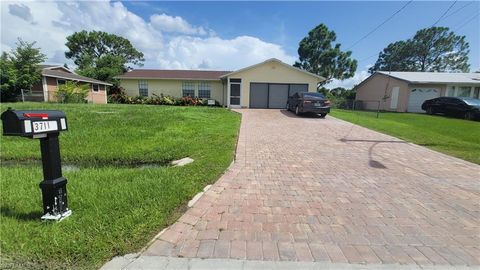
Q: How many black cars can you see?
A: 2